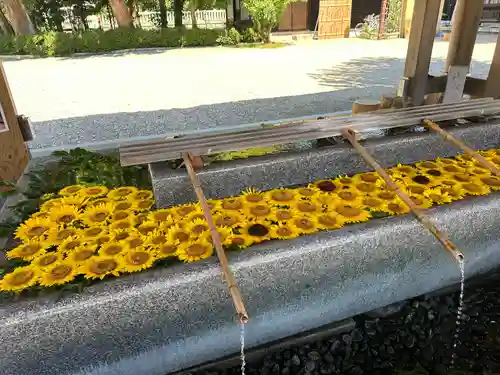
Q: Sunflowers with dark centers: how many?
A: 4